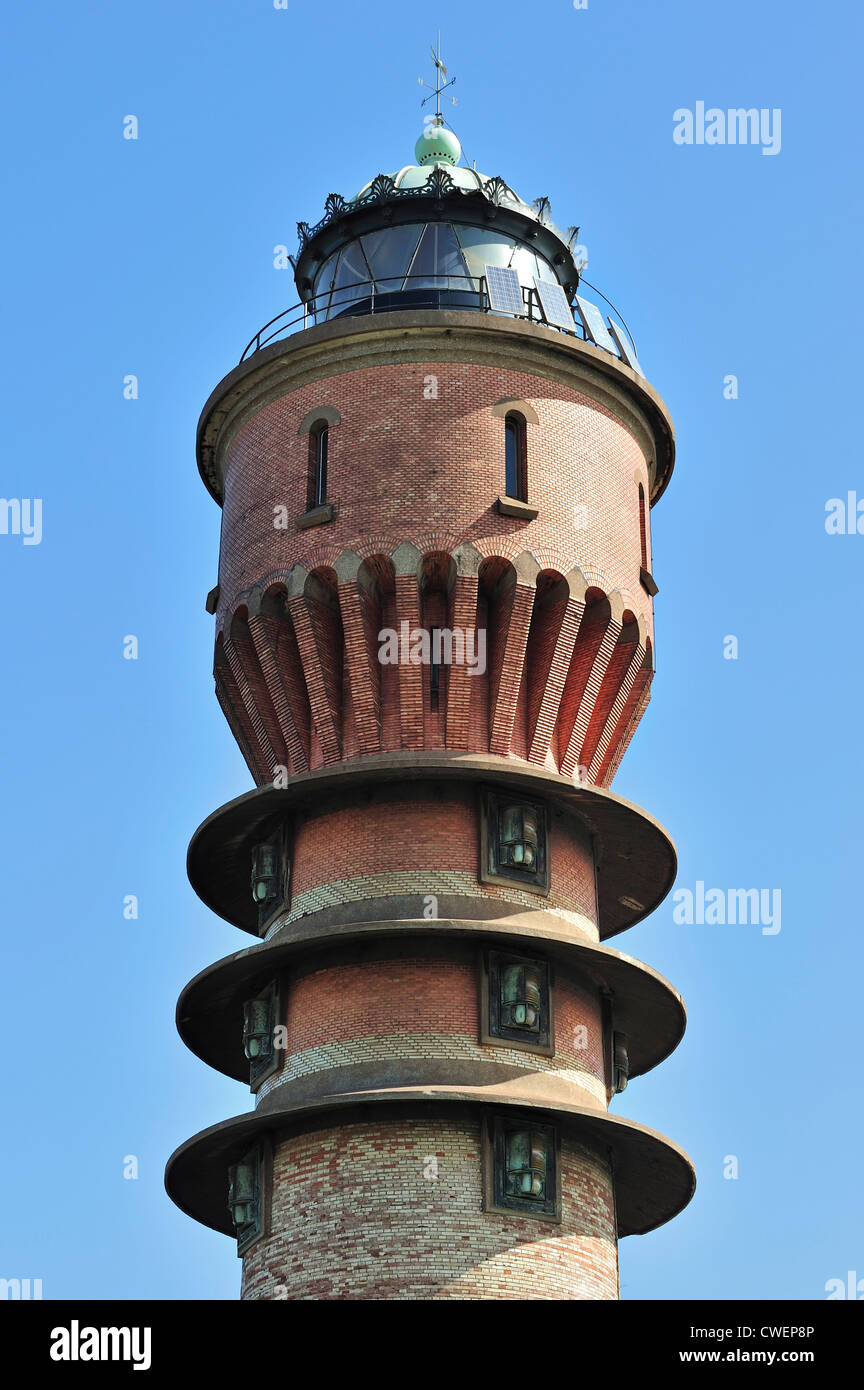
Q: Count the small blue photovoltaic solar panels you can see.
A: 4